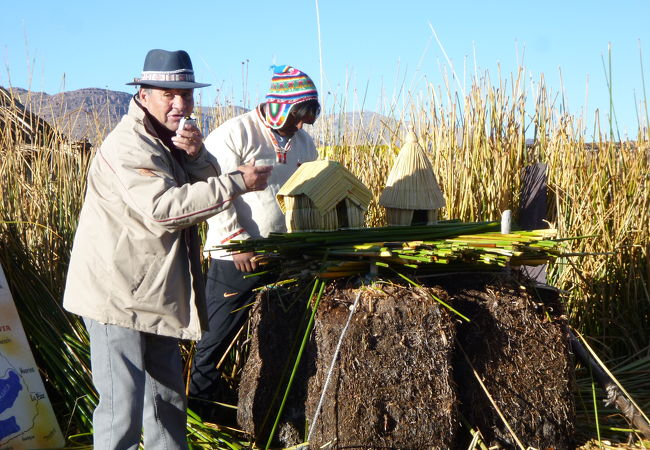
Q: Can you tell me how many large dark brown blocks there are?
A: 3